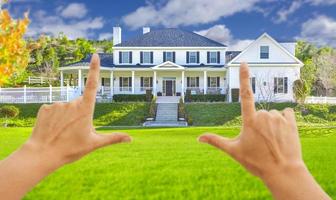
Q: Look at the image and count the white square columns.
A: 7